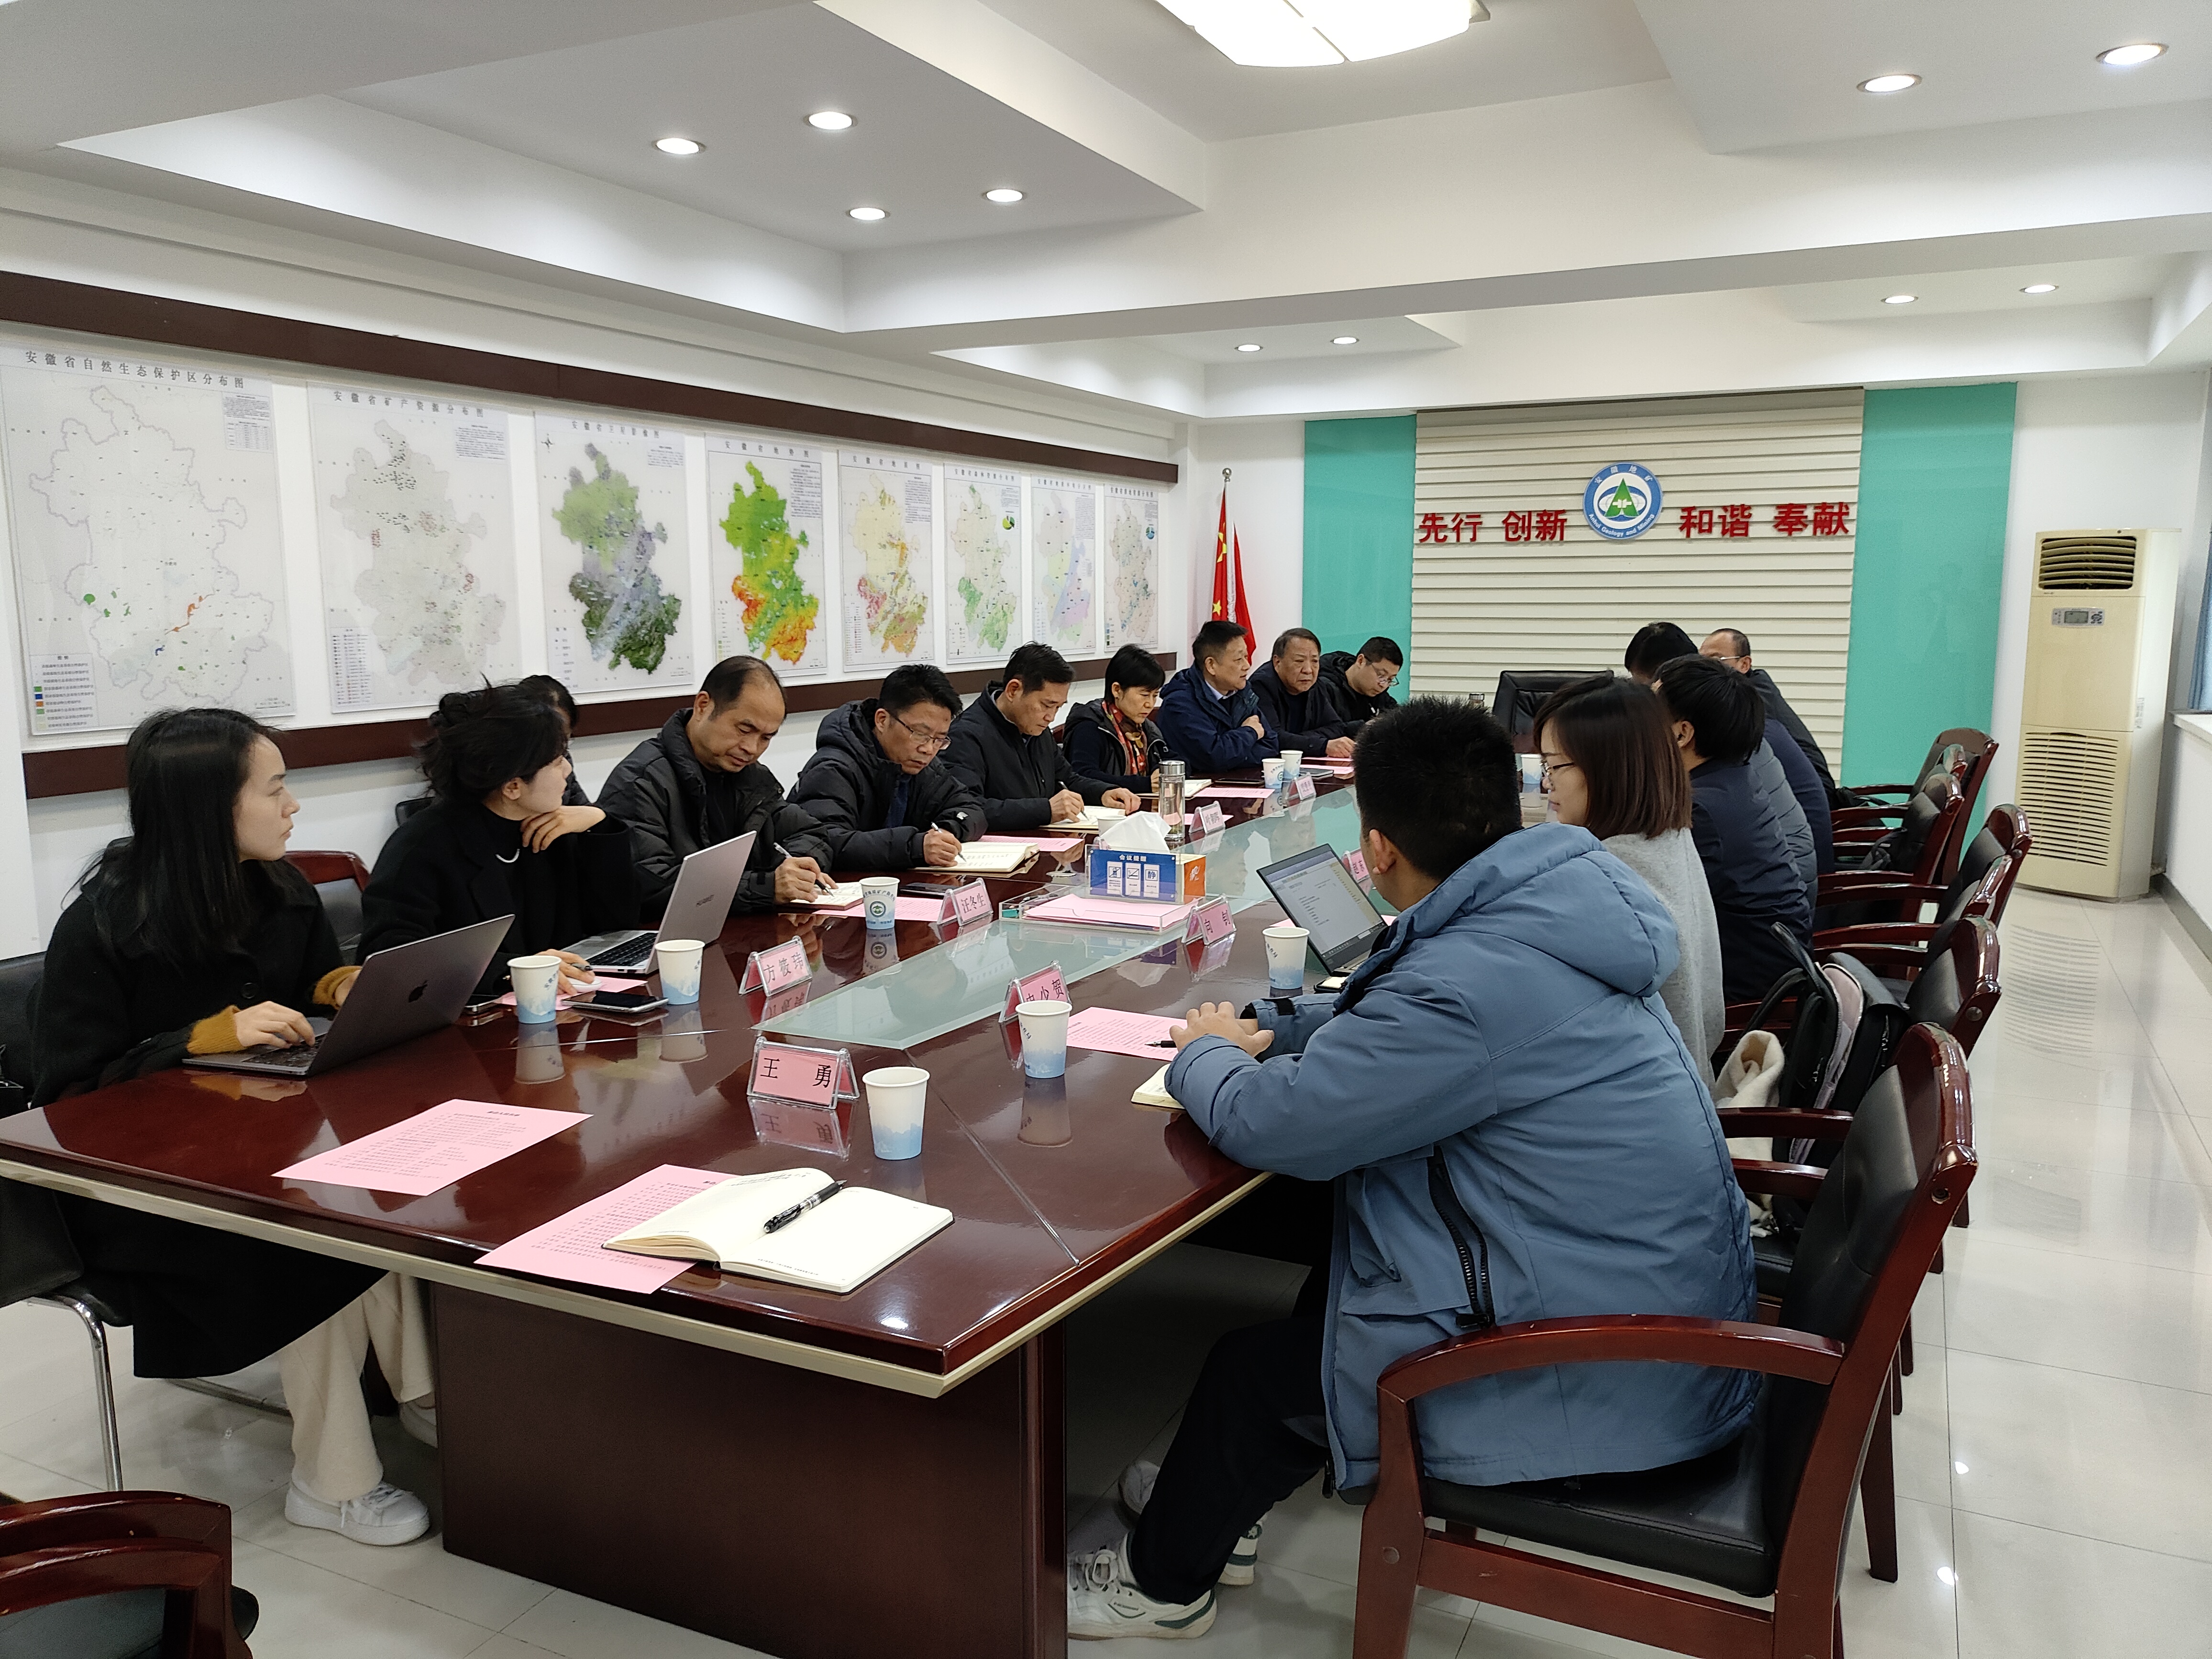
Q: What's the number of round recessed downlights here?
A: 10